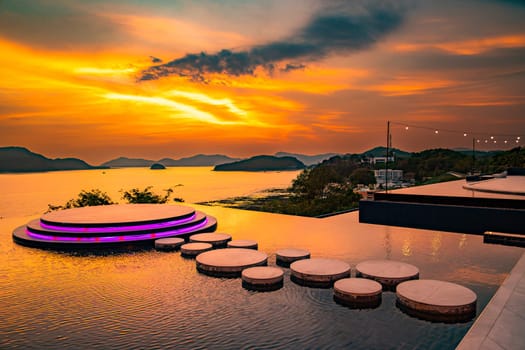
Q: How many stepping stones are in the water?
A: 11